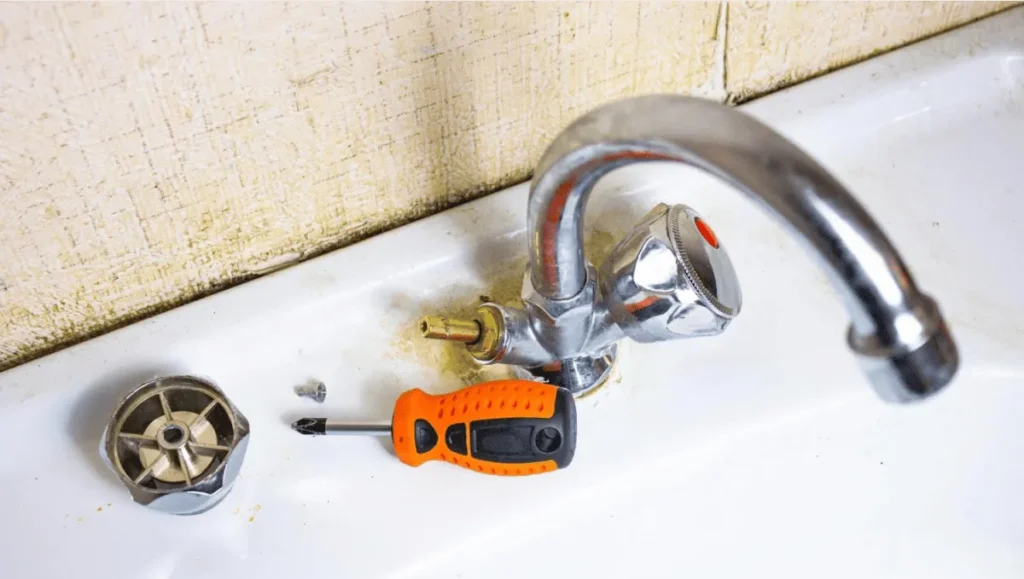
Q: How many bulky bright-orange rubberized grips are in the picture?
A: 1